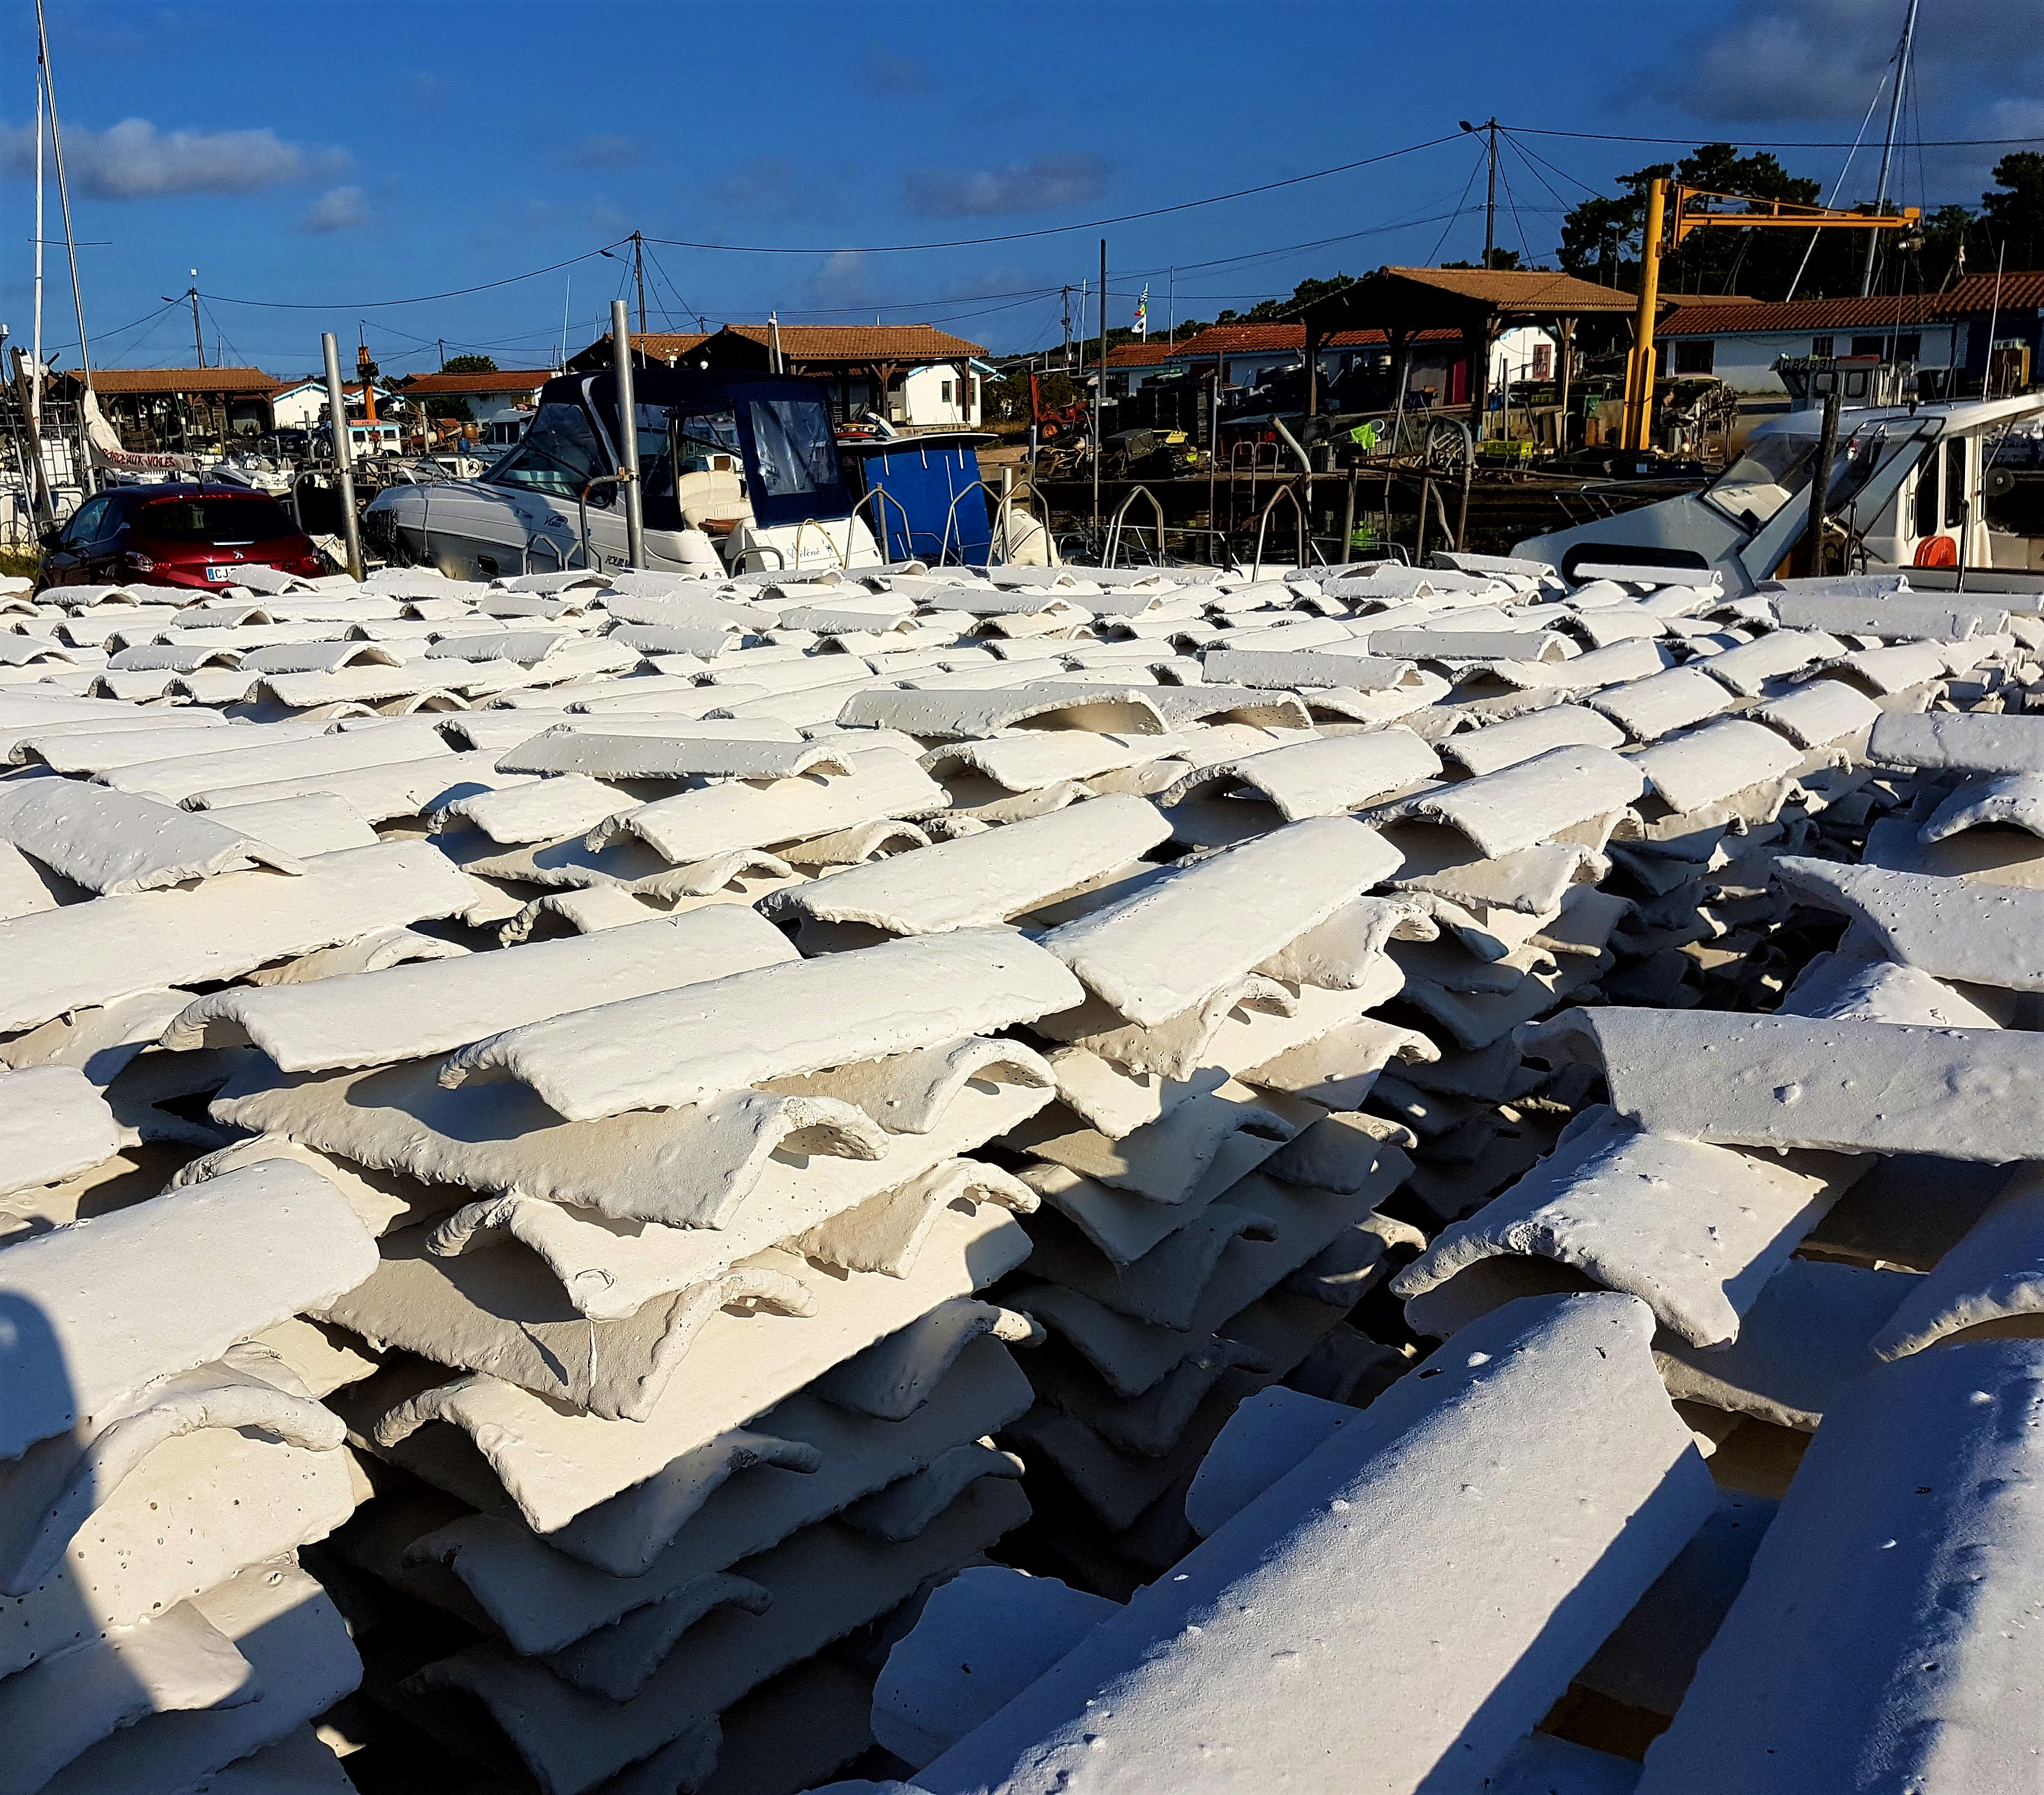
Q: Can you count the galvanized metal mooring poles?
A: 2